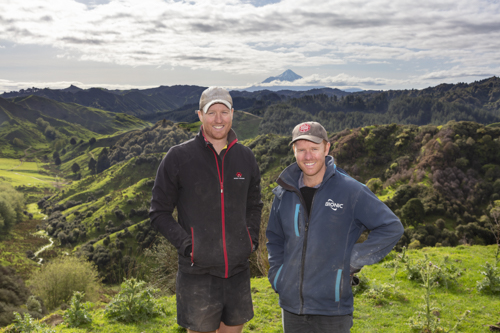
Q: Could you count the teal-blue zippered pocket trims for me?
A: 3